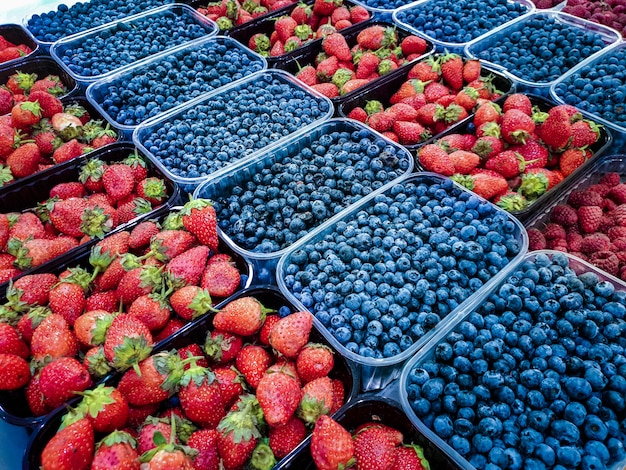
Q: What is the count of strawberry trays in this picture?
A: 12